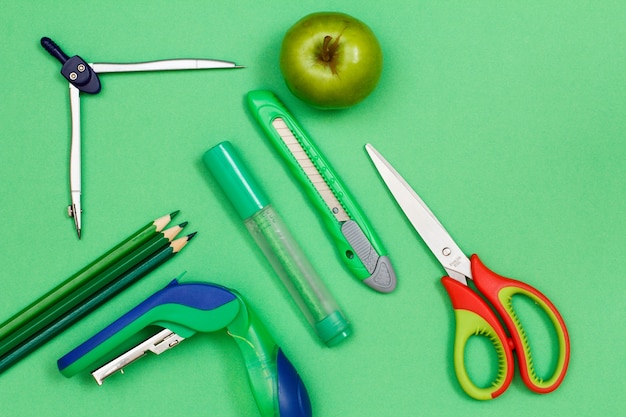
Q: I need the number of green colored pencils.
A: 3